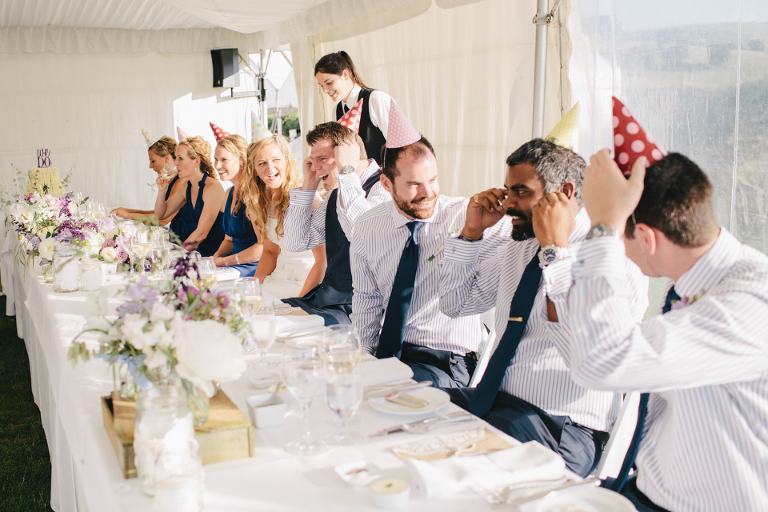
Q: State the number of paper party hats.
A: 8